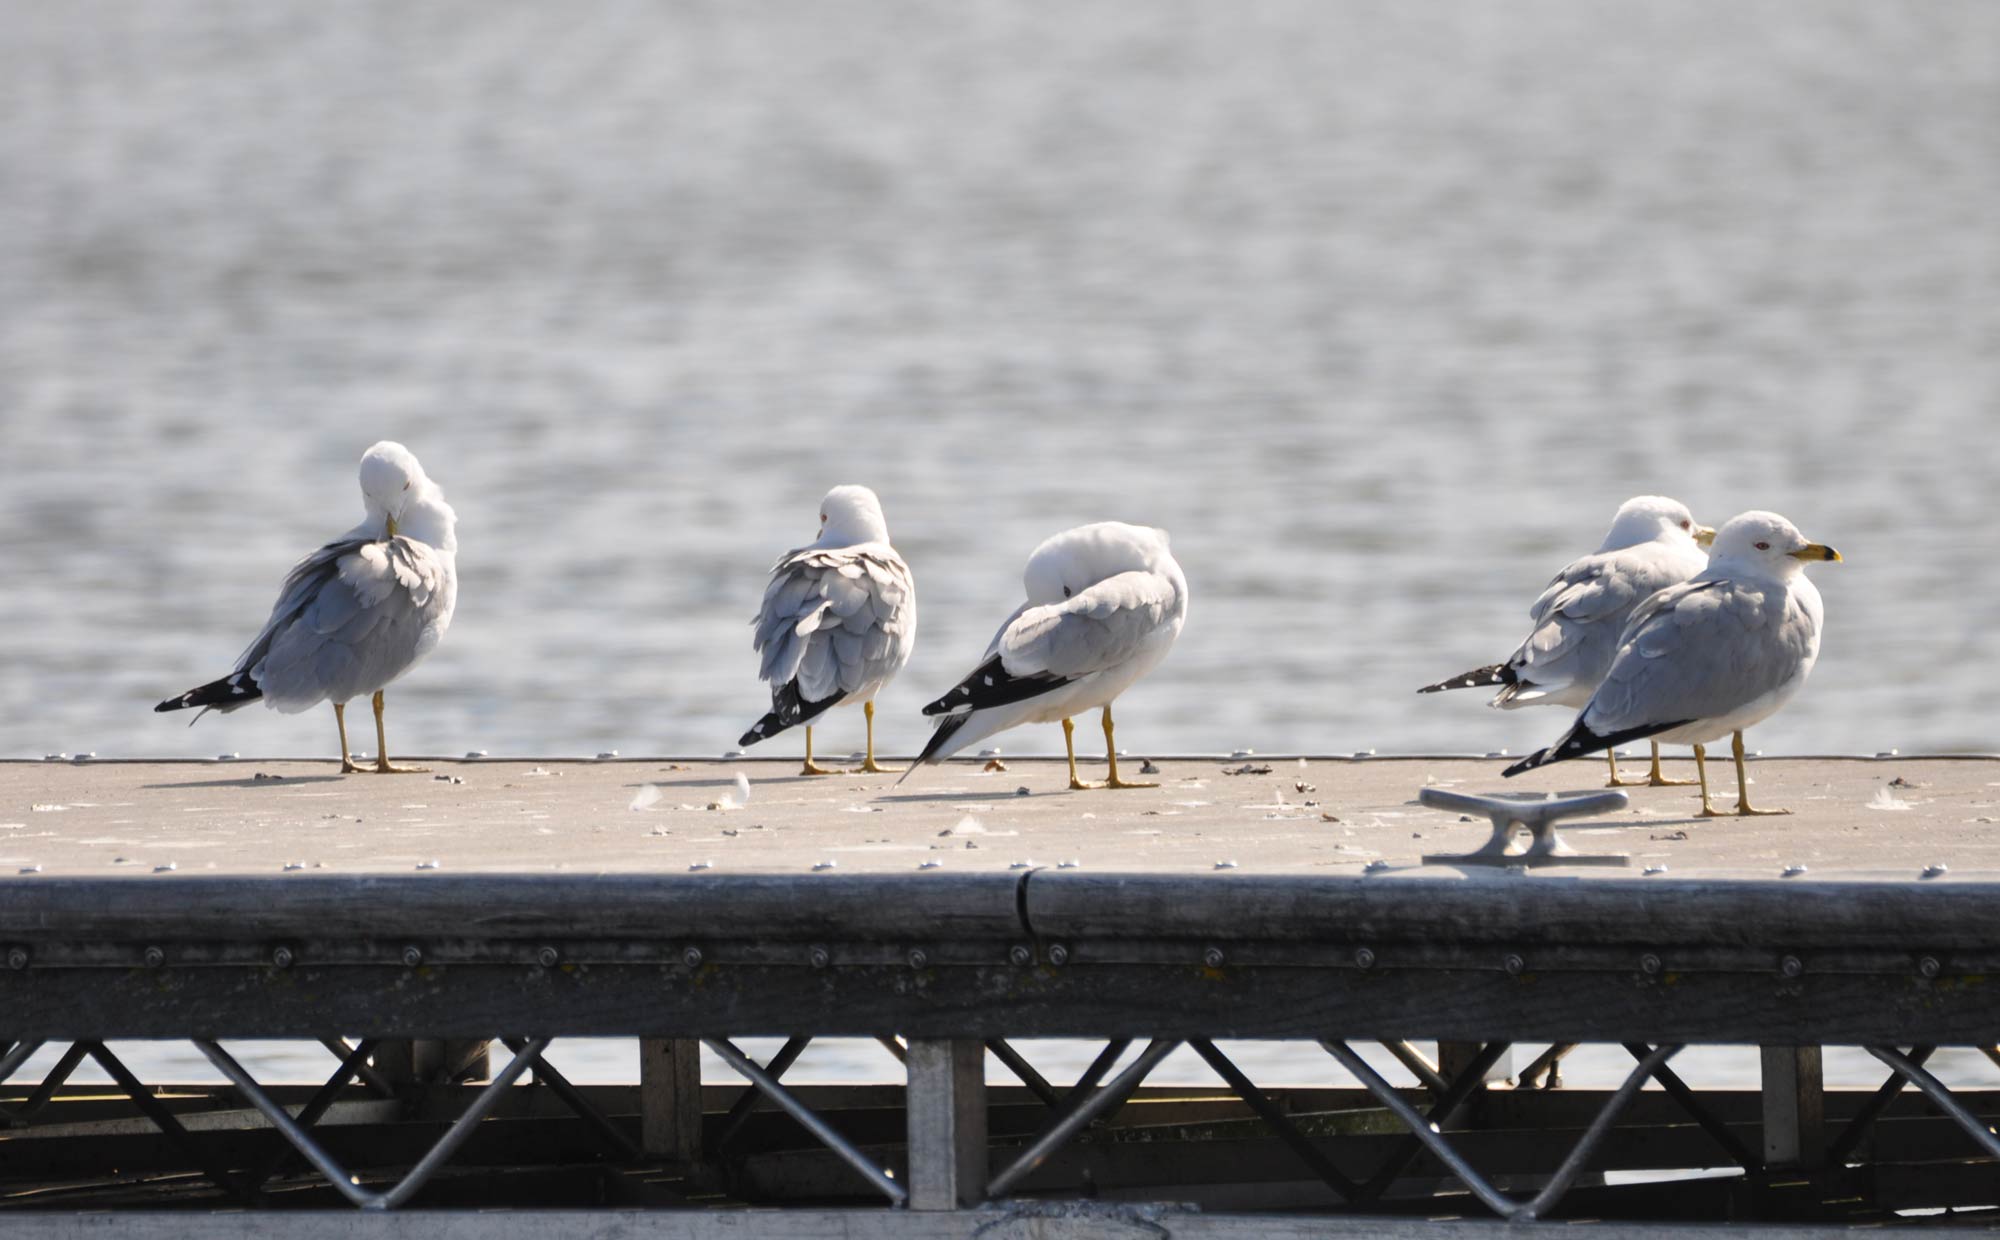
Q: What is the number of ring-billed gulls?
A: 5